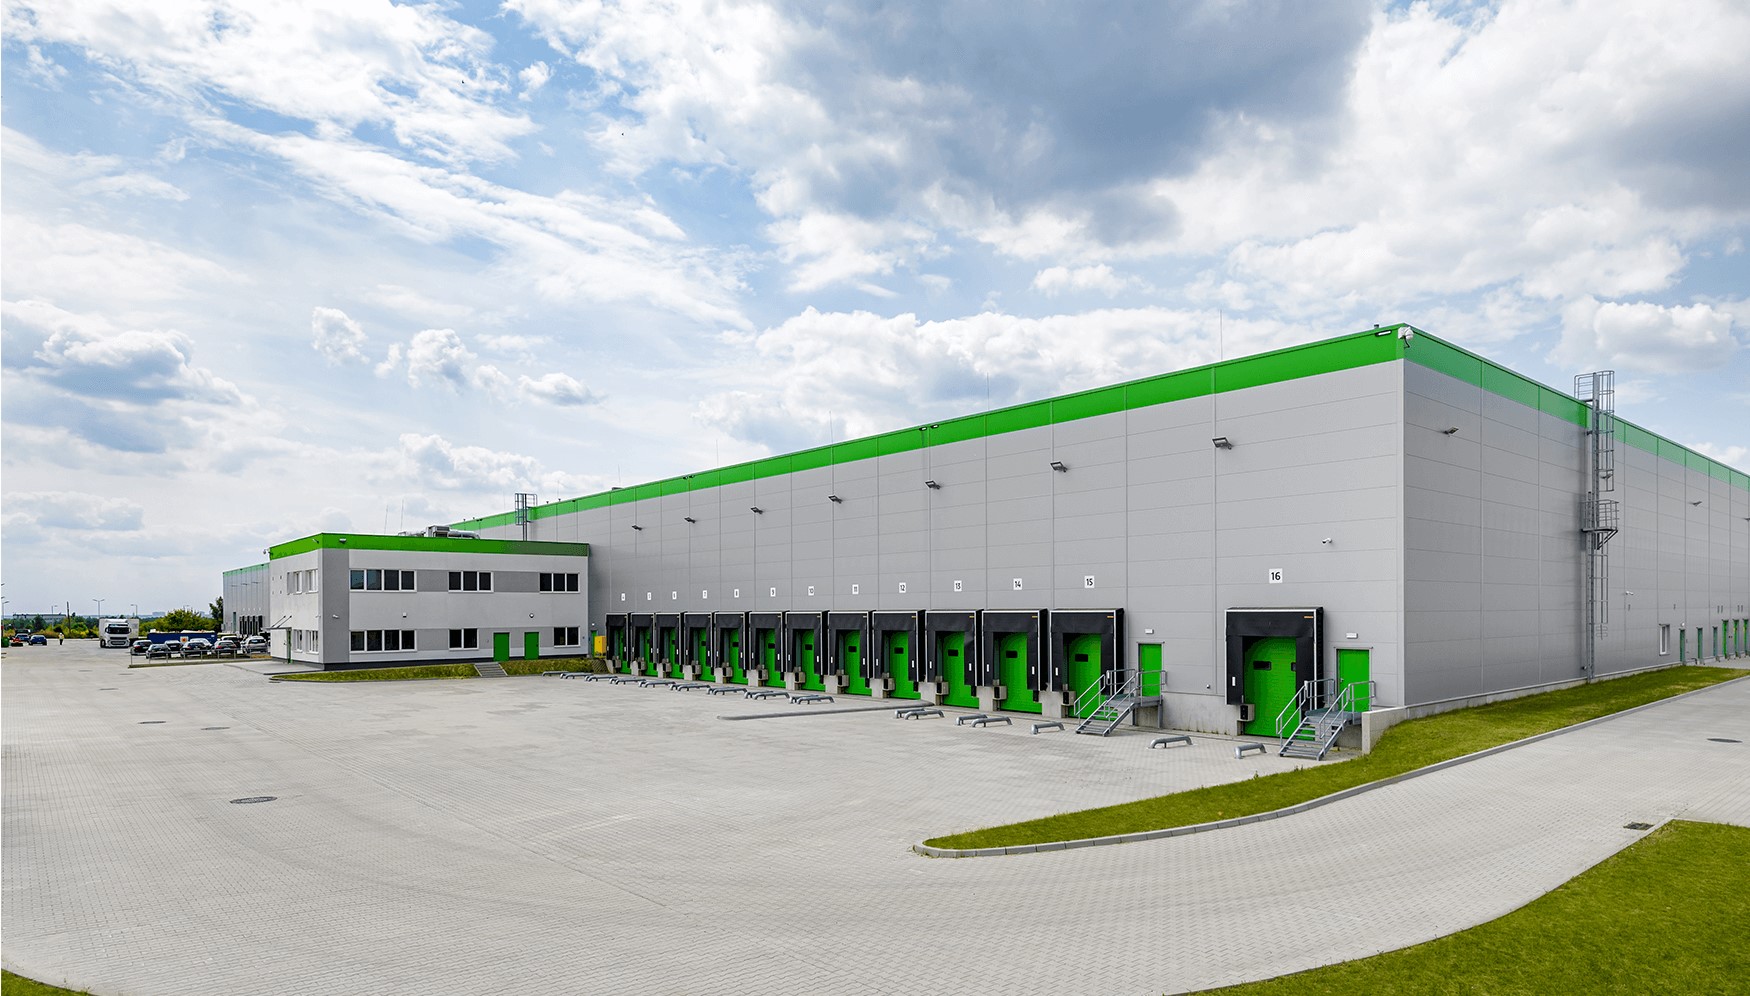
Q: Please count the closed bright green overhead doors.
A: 13